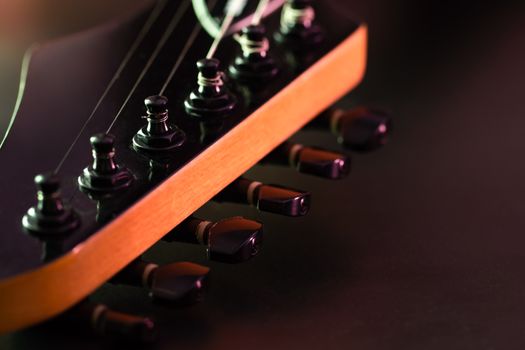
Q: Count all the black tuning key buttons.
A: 6